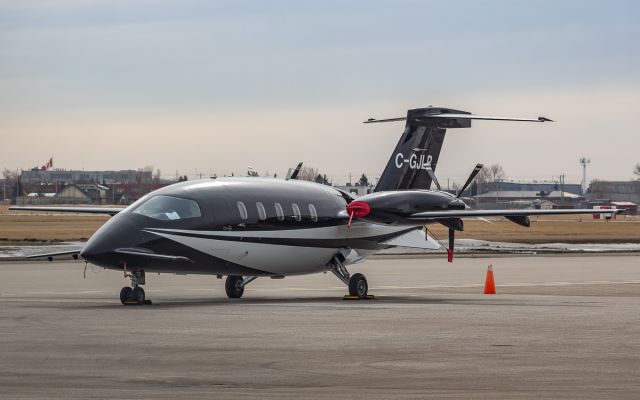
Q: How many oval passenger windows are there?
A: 5